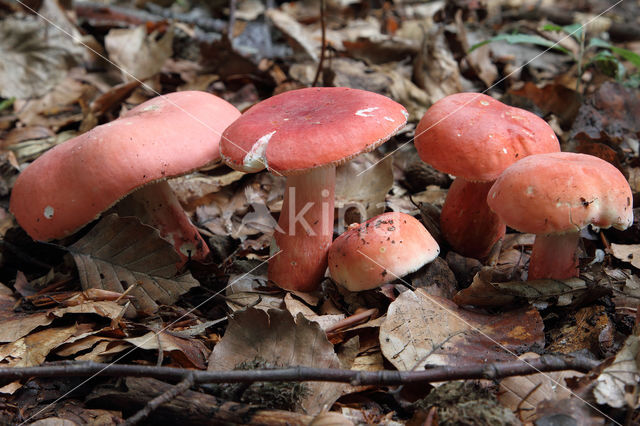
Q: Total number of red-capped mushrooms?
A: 5